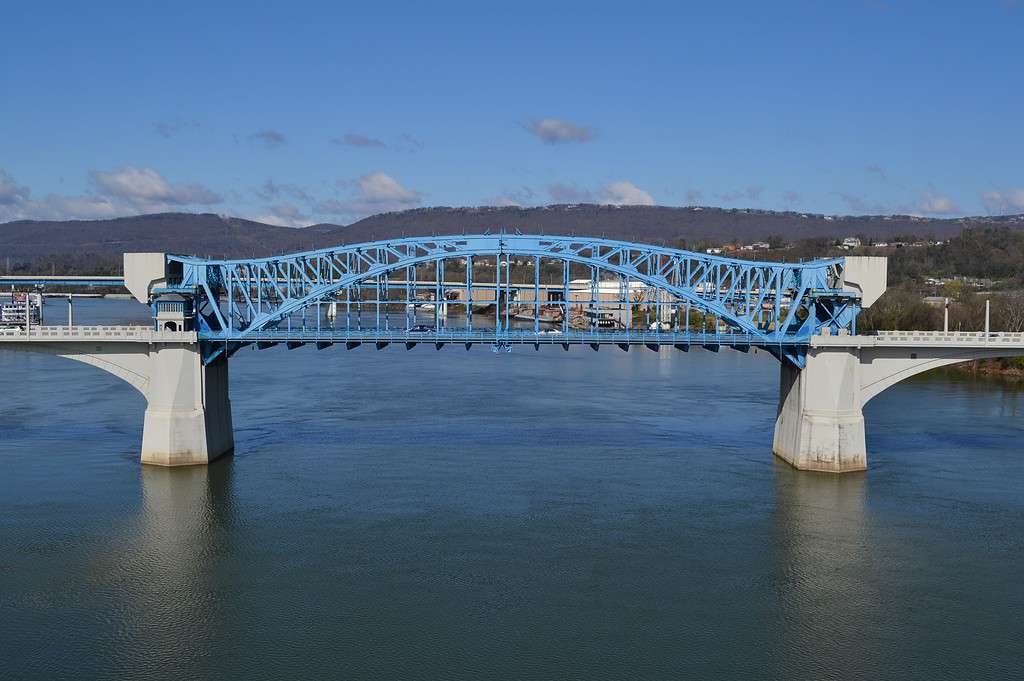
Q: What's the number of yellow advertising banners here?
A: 0